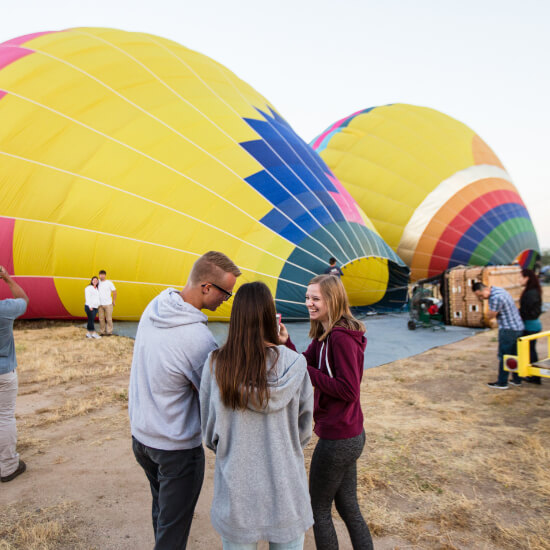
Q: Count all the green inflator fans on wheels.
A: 1